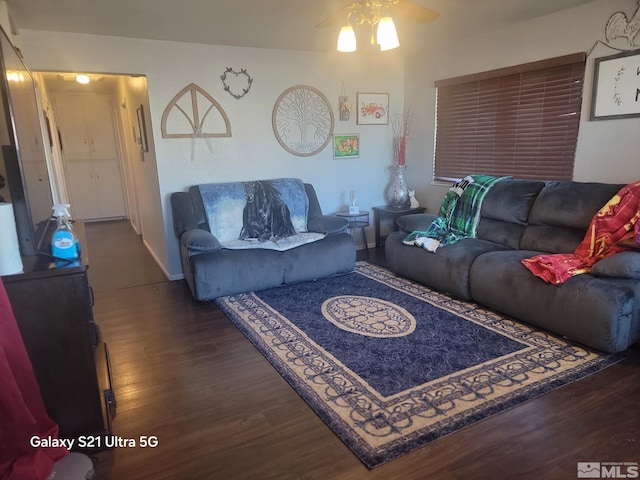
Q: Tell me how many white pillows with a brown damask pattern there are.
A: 0